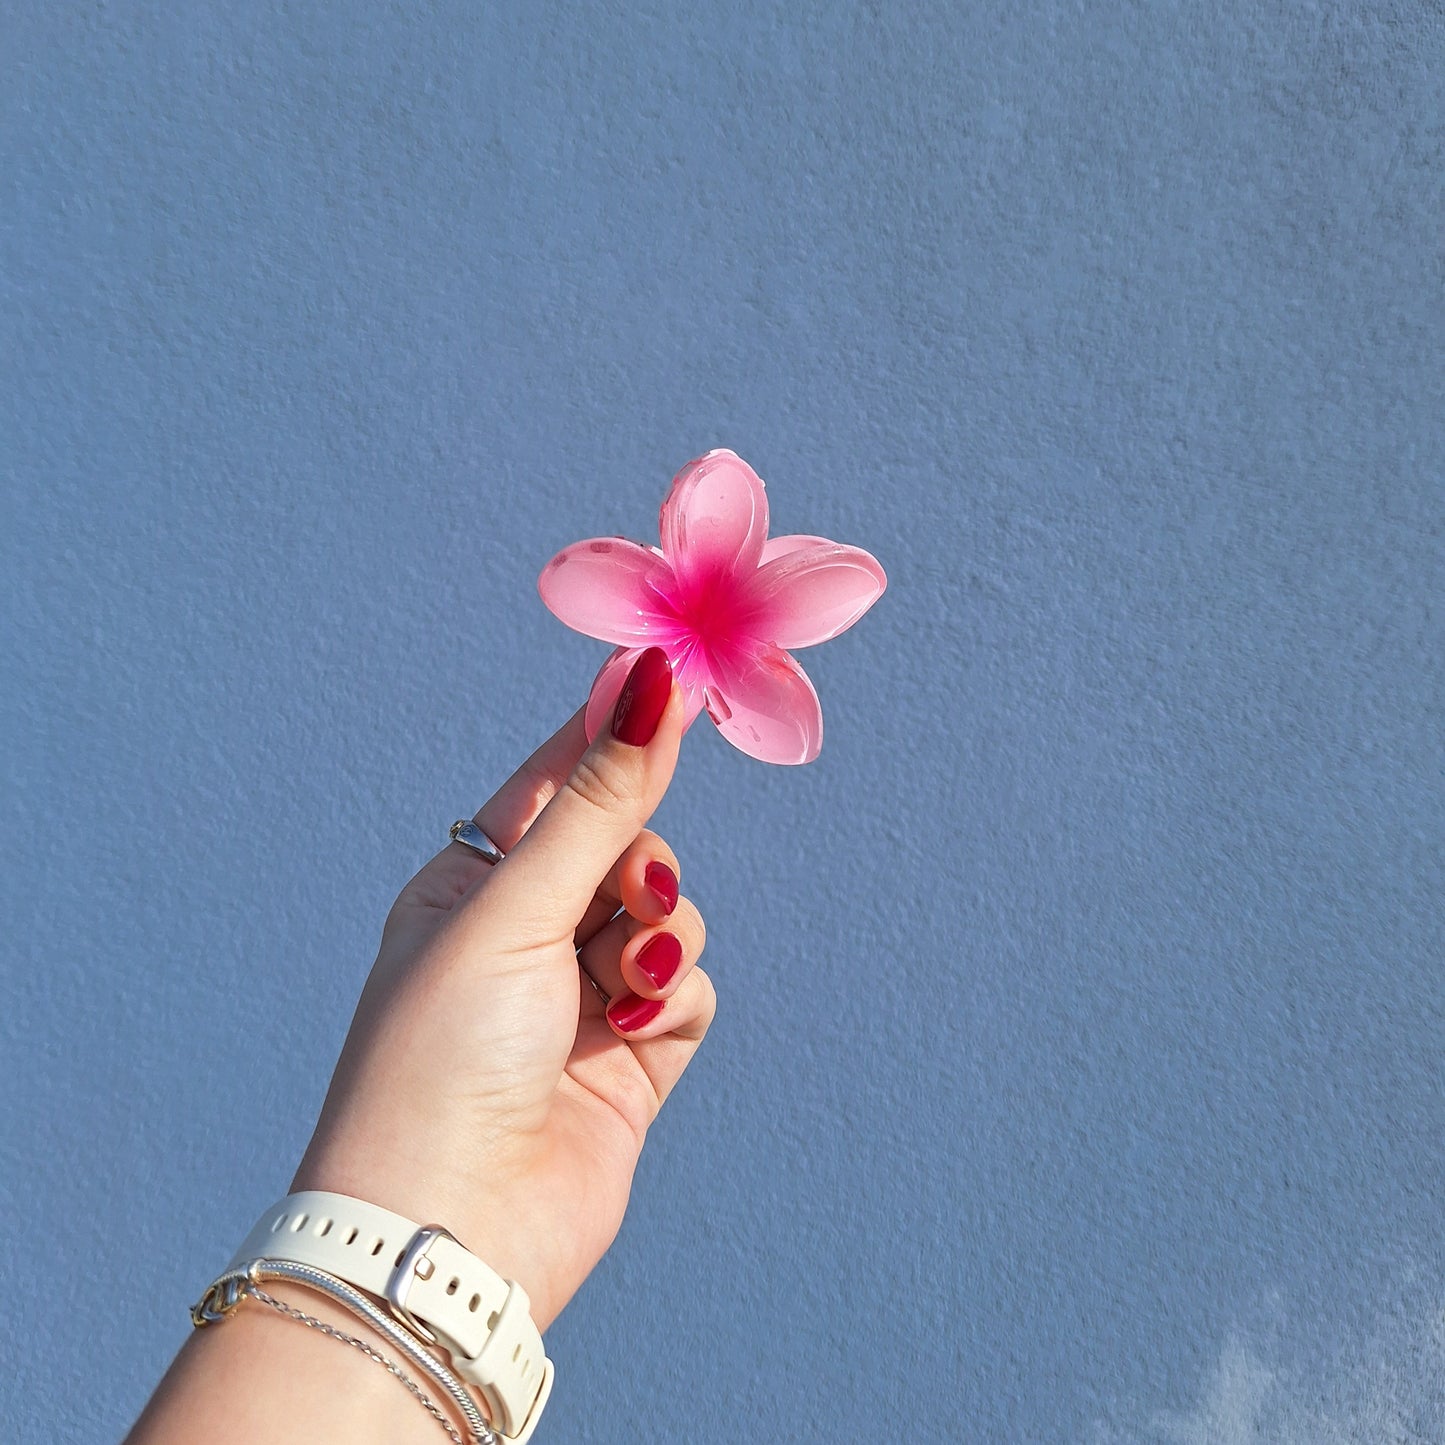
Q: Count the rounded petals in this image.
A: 5